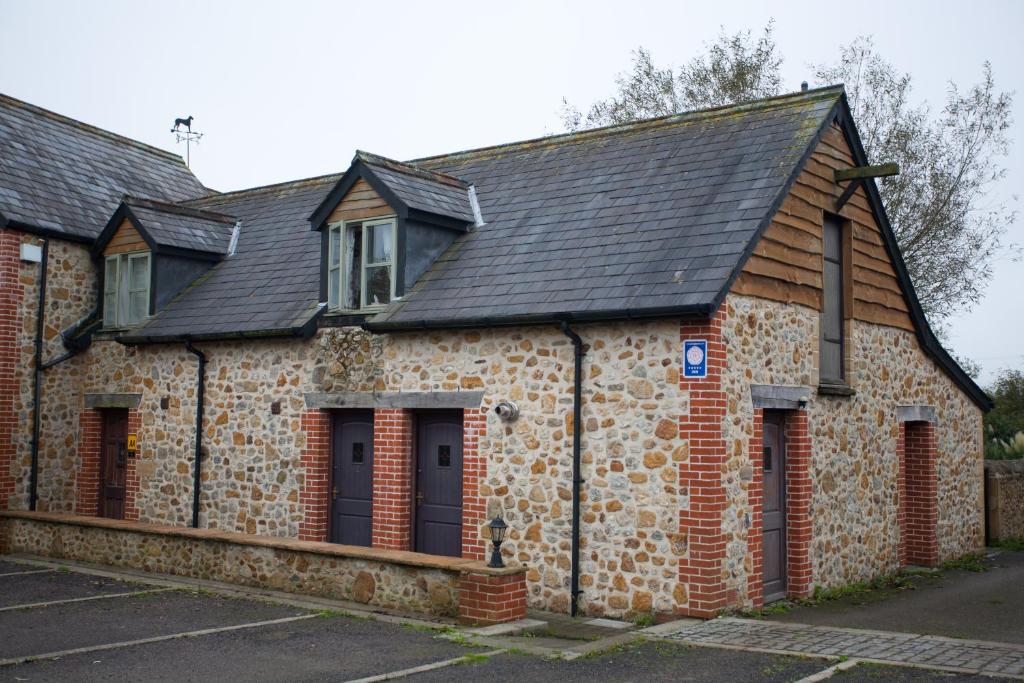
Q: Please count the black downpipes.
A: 3